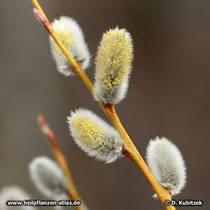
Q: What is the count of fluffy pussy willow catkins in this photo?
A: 6